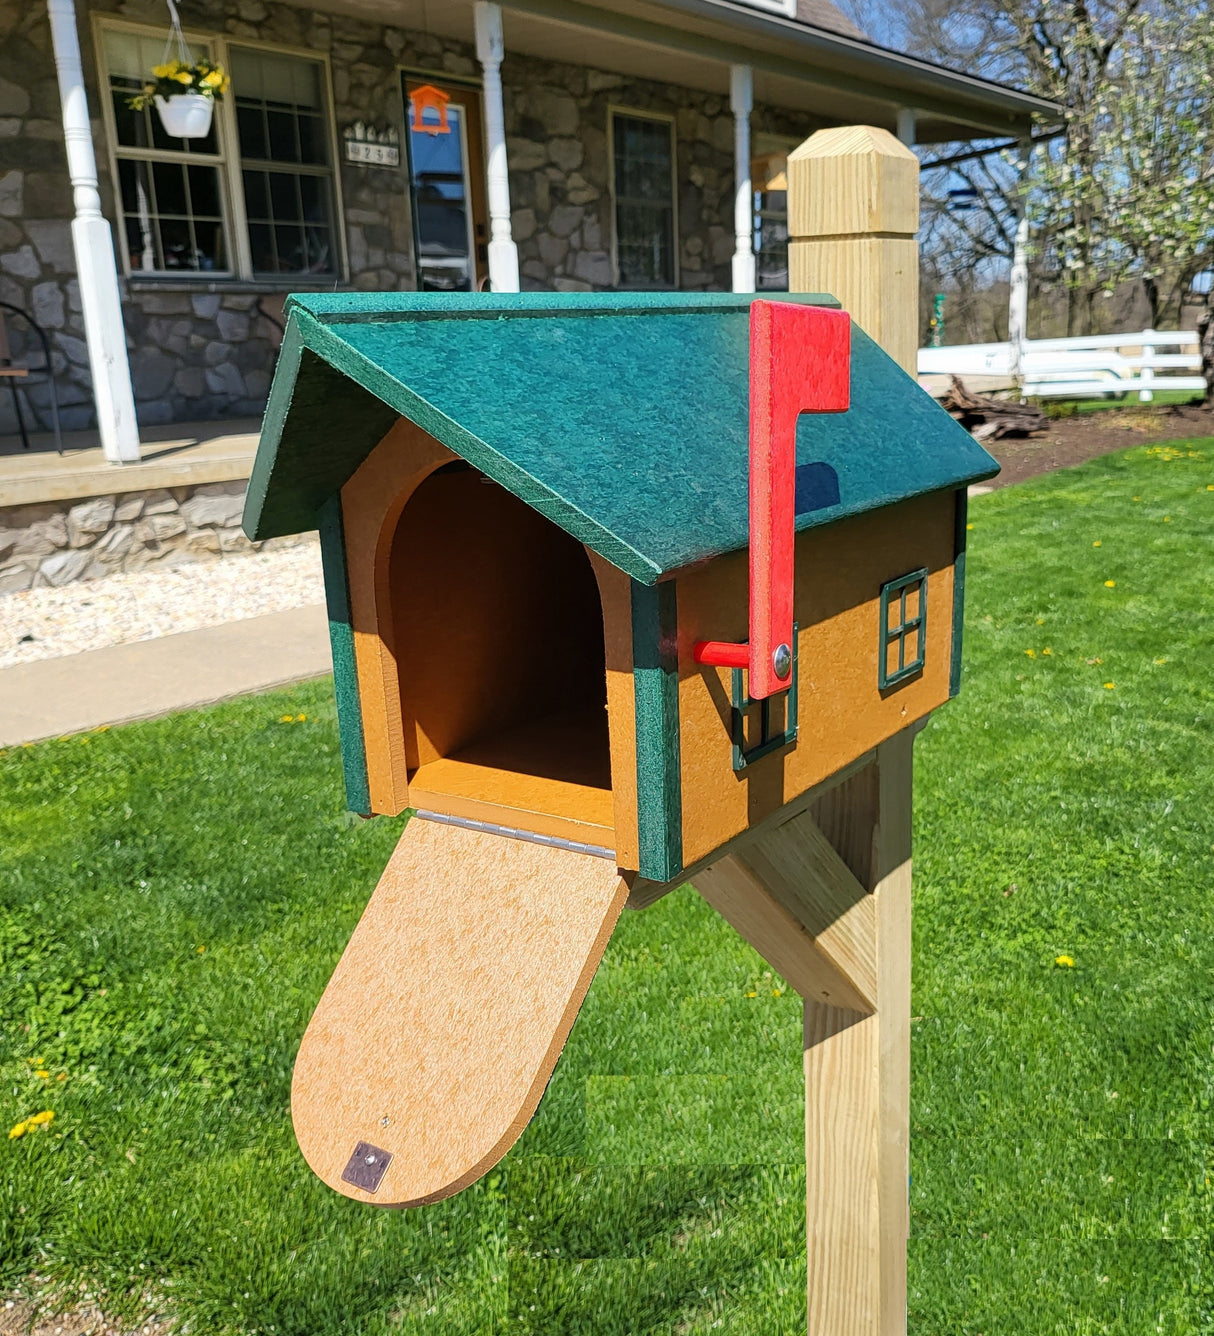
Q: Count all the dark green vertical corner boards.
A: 3